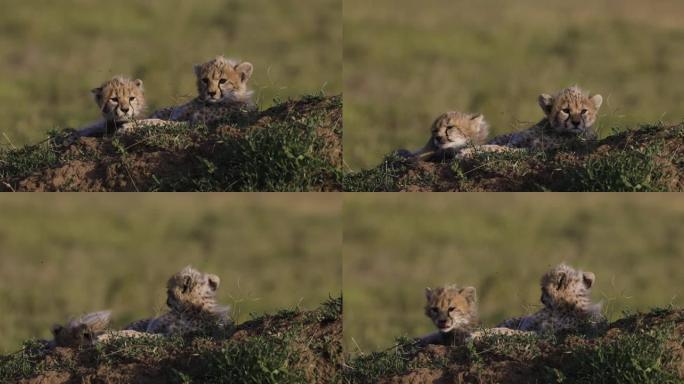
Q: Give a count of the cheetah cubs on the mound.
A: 2